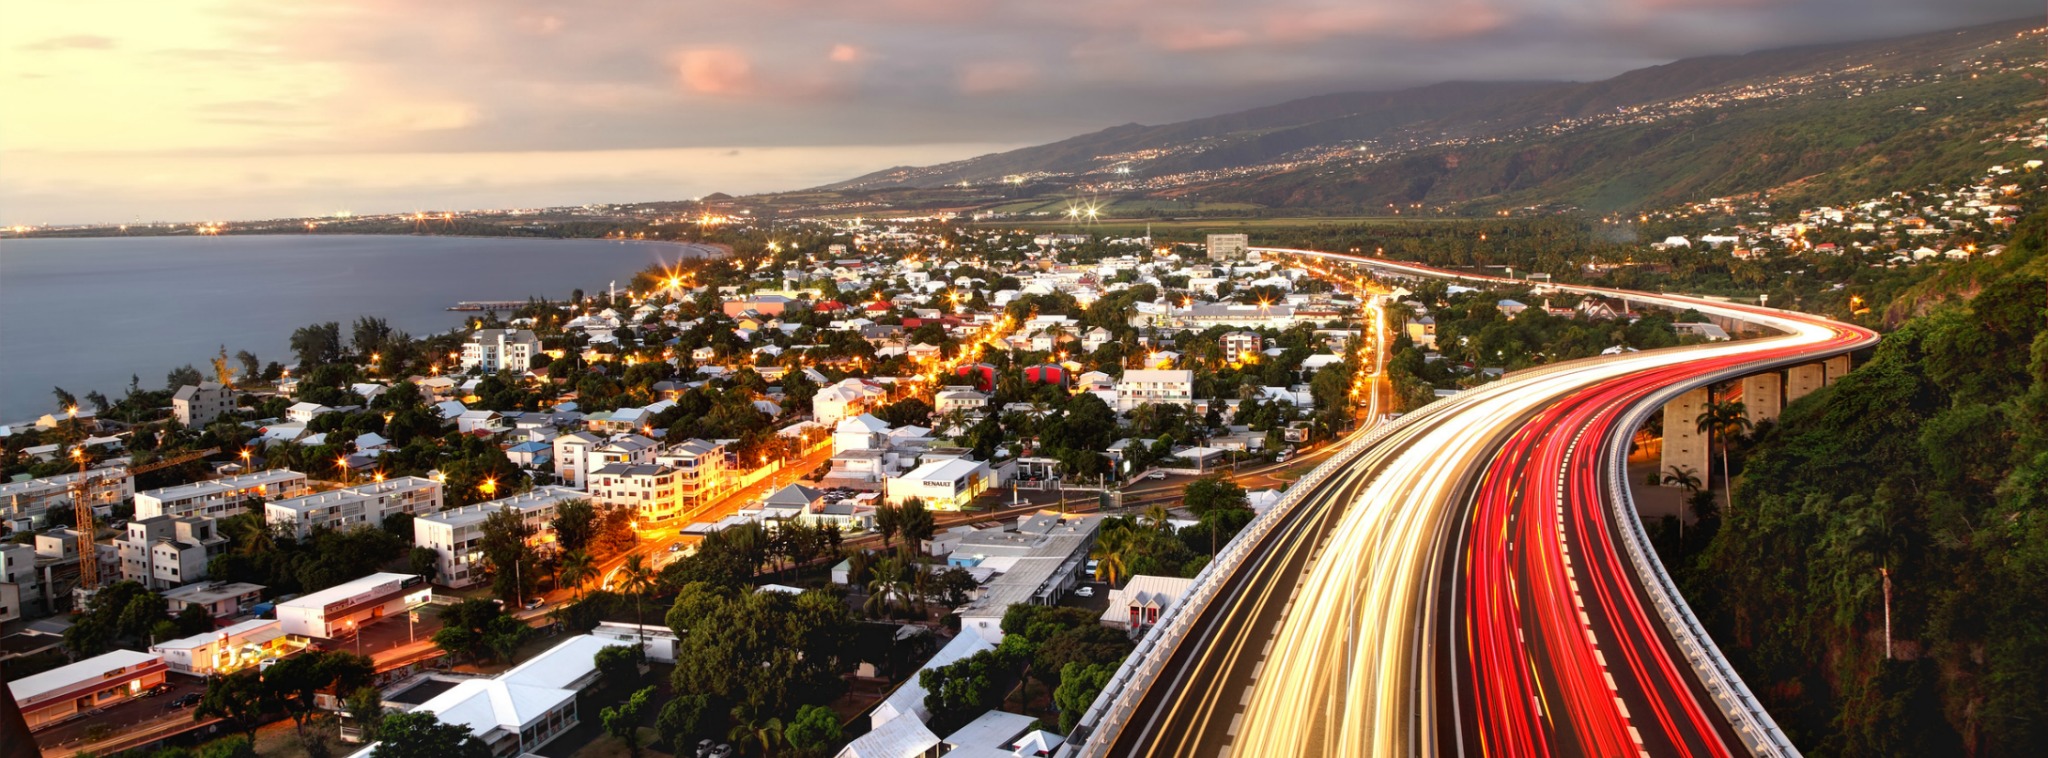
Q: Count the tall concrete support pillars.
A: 4